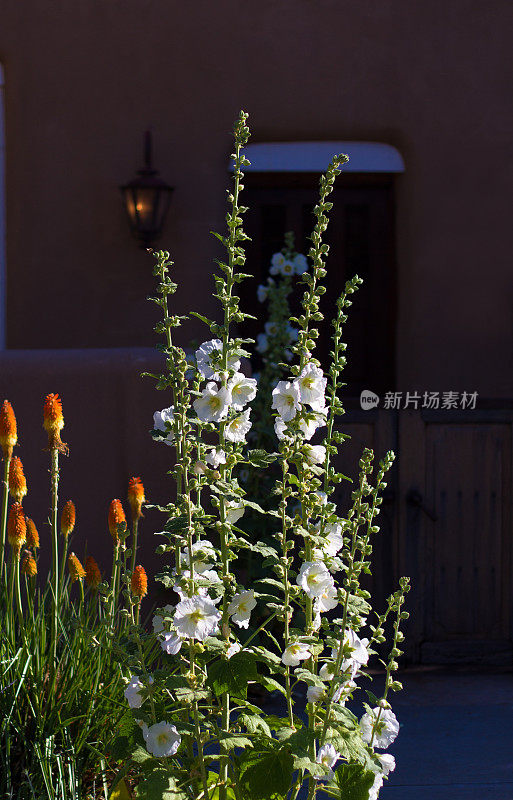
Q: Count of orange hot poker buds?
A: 12